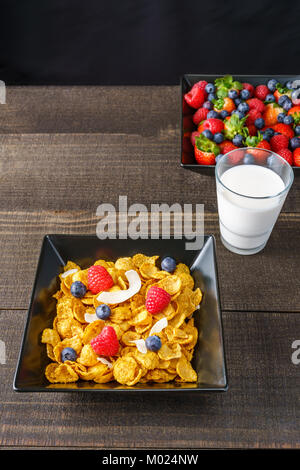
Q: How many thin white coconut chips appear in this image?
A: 6